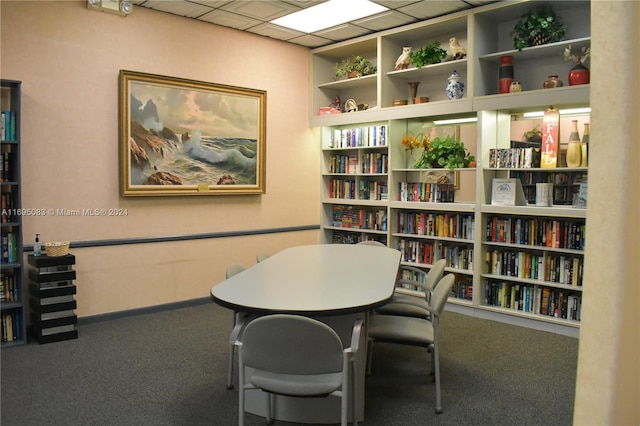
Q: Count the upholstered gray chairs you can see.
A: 6